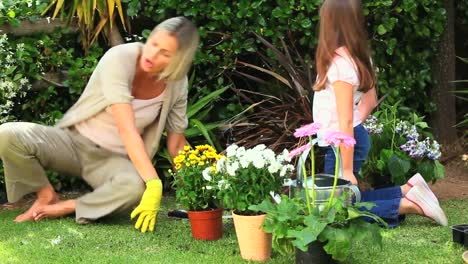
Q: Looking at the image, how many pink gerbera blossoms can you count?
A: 3